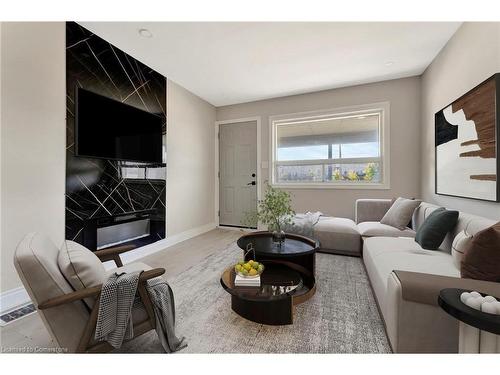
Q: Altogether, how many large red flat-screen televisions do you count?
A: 0